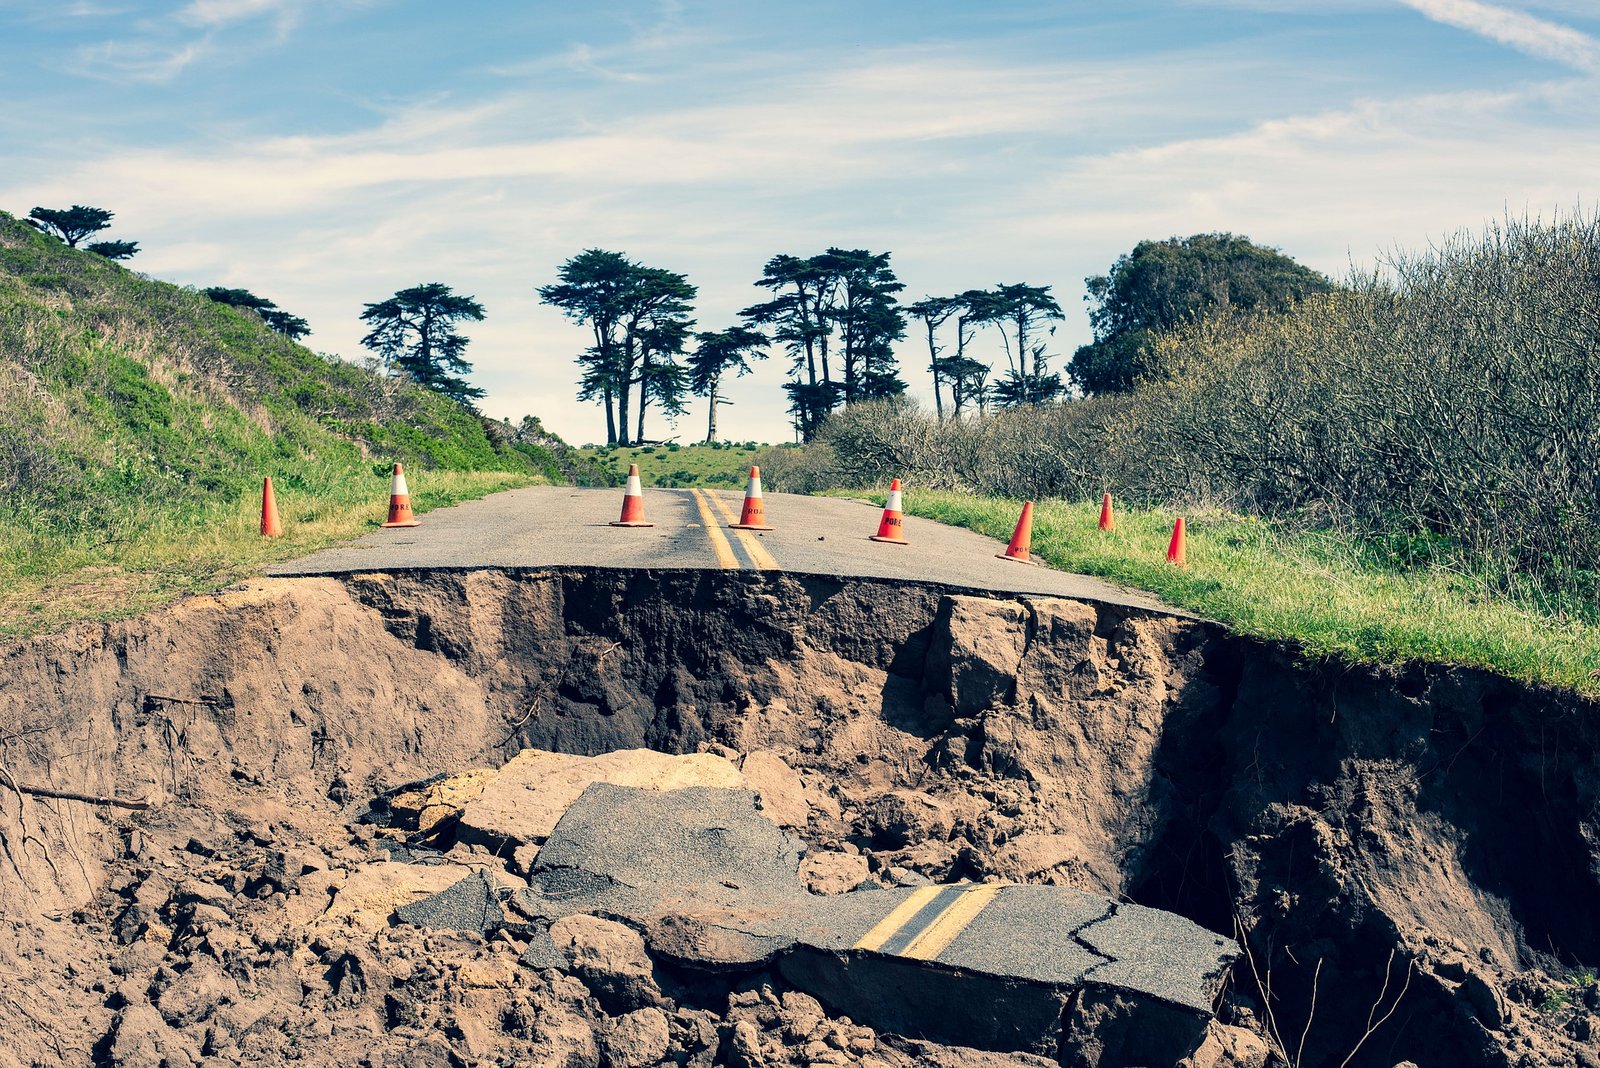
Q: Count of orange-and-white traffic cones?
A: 4